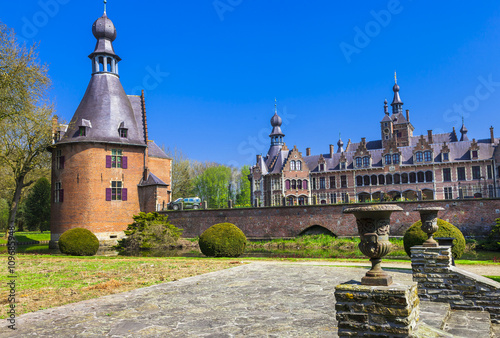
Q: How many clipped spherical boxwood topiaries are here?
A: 3